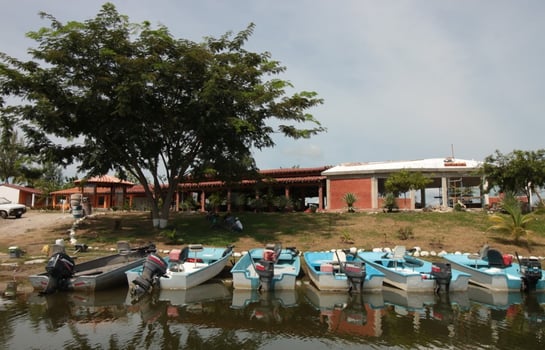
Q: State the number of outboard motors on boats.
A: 6